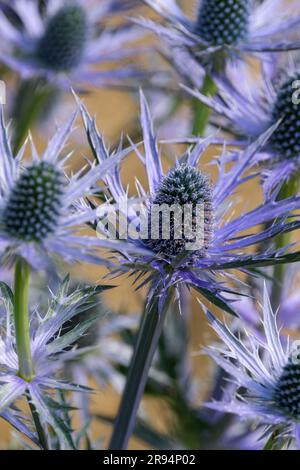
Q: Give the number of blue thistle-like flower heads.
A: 6